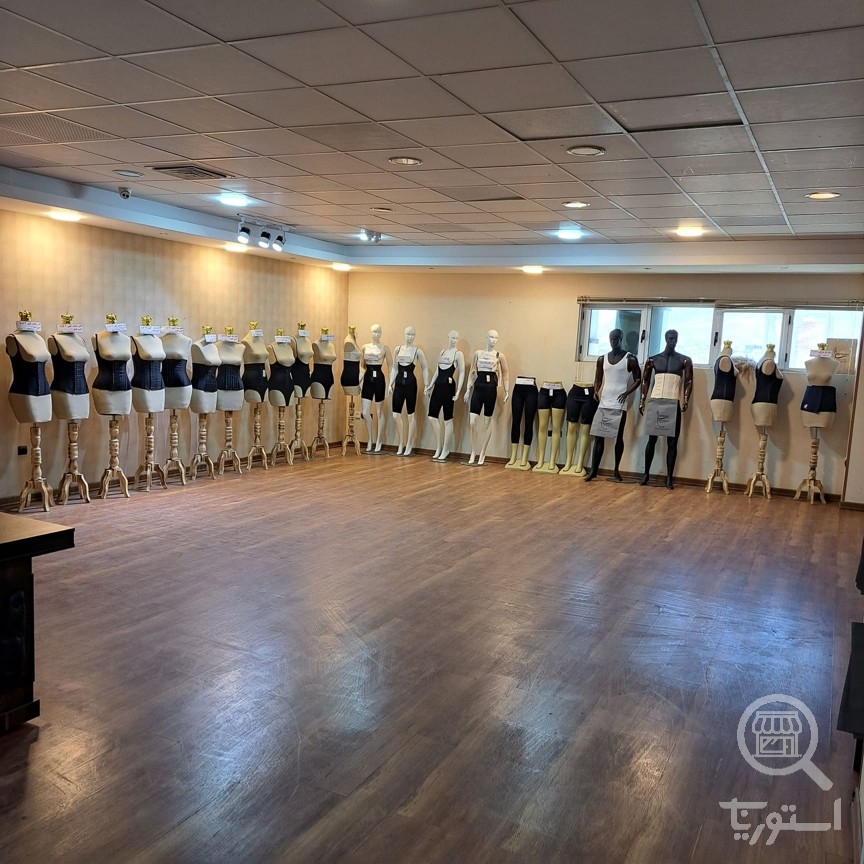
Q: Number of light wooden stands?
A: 15